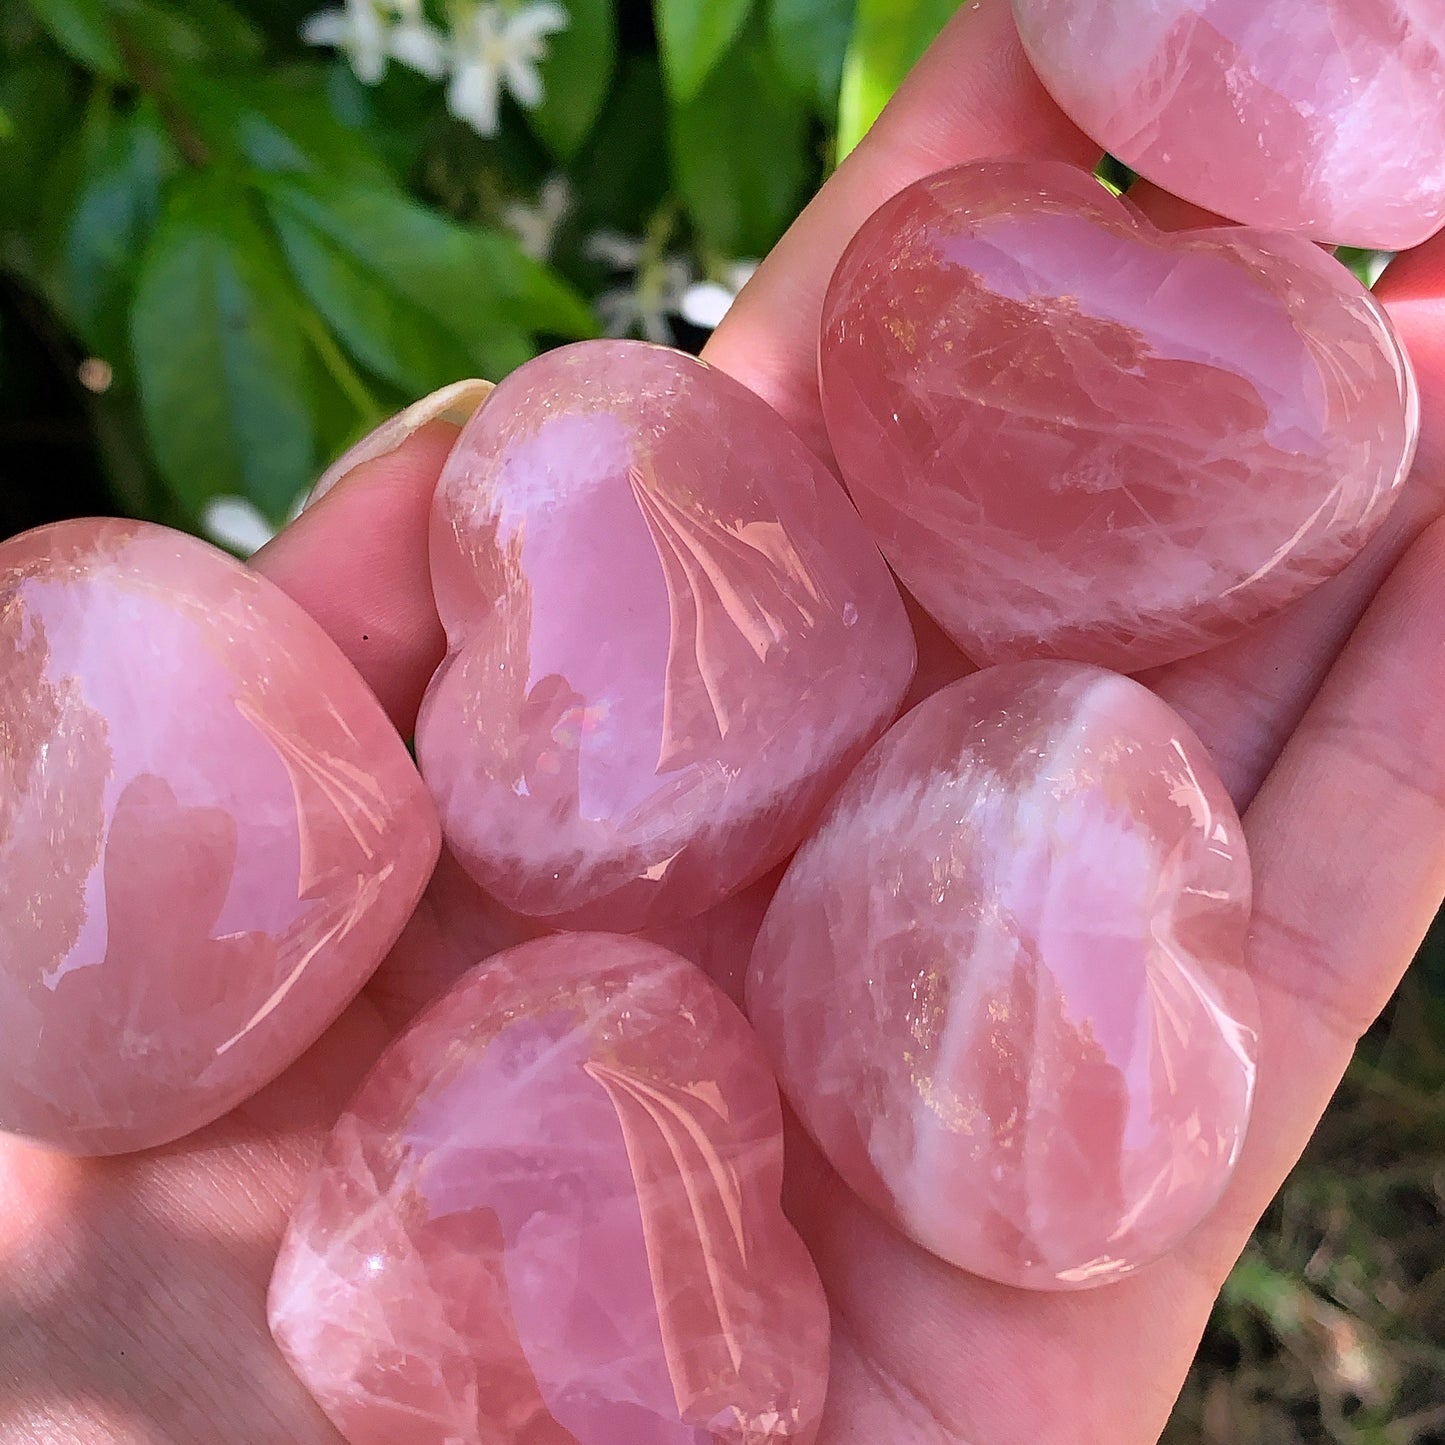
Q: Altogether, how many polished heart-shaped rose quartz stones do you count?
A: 6